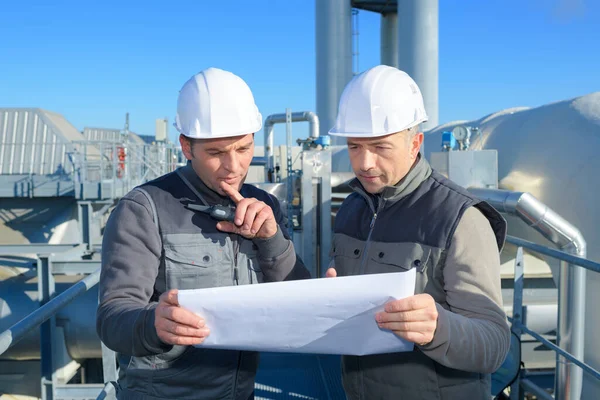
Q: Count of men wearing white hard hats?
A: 2